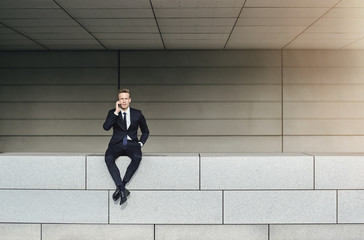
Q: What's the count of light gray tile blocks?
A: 12